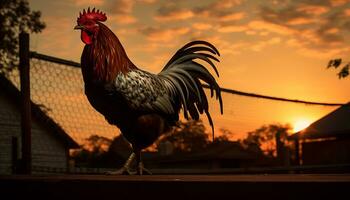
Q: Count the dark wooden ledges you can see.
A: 1